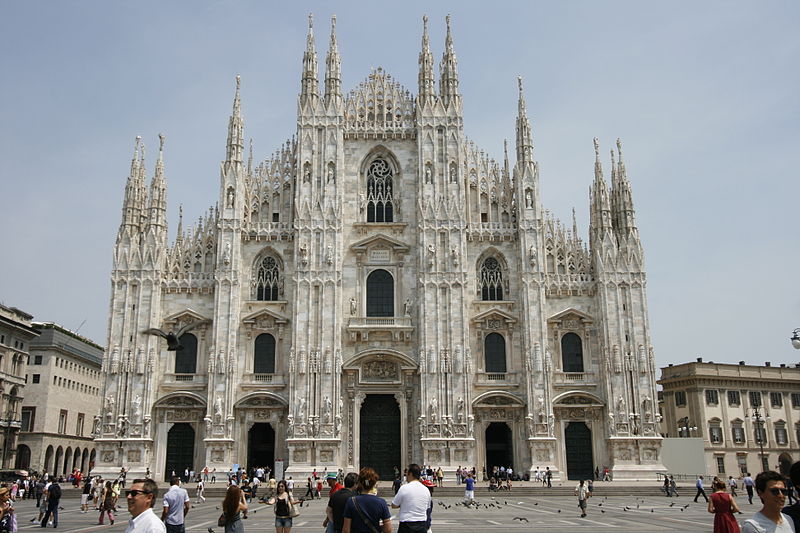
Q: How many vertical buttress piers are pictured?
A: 6